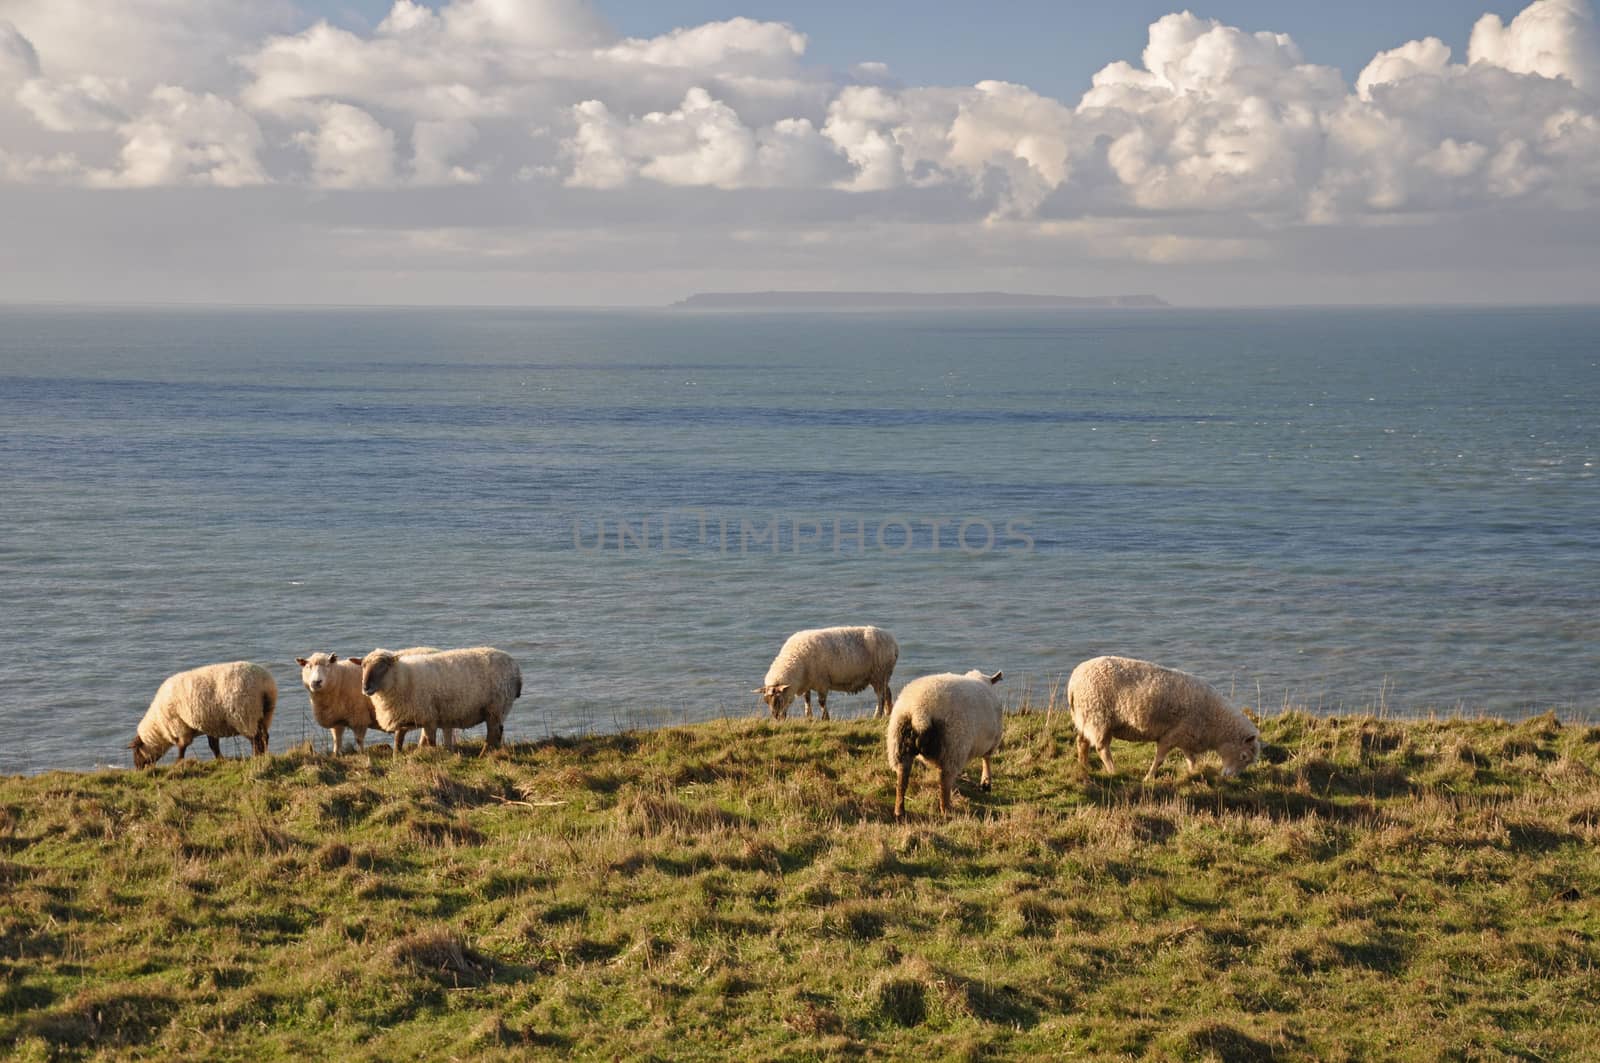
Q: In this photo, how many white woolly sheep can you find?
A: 6